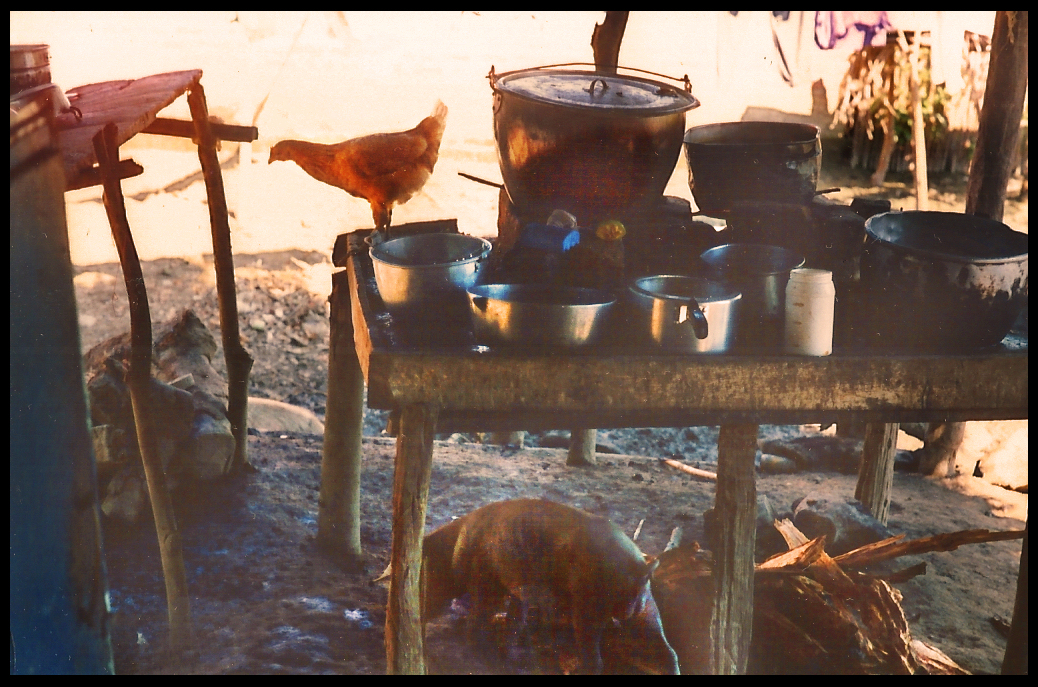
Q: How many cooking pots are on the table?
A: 7